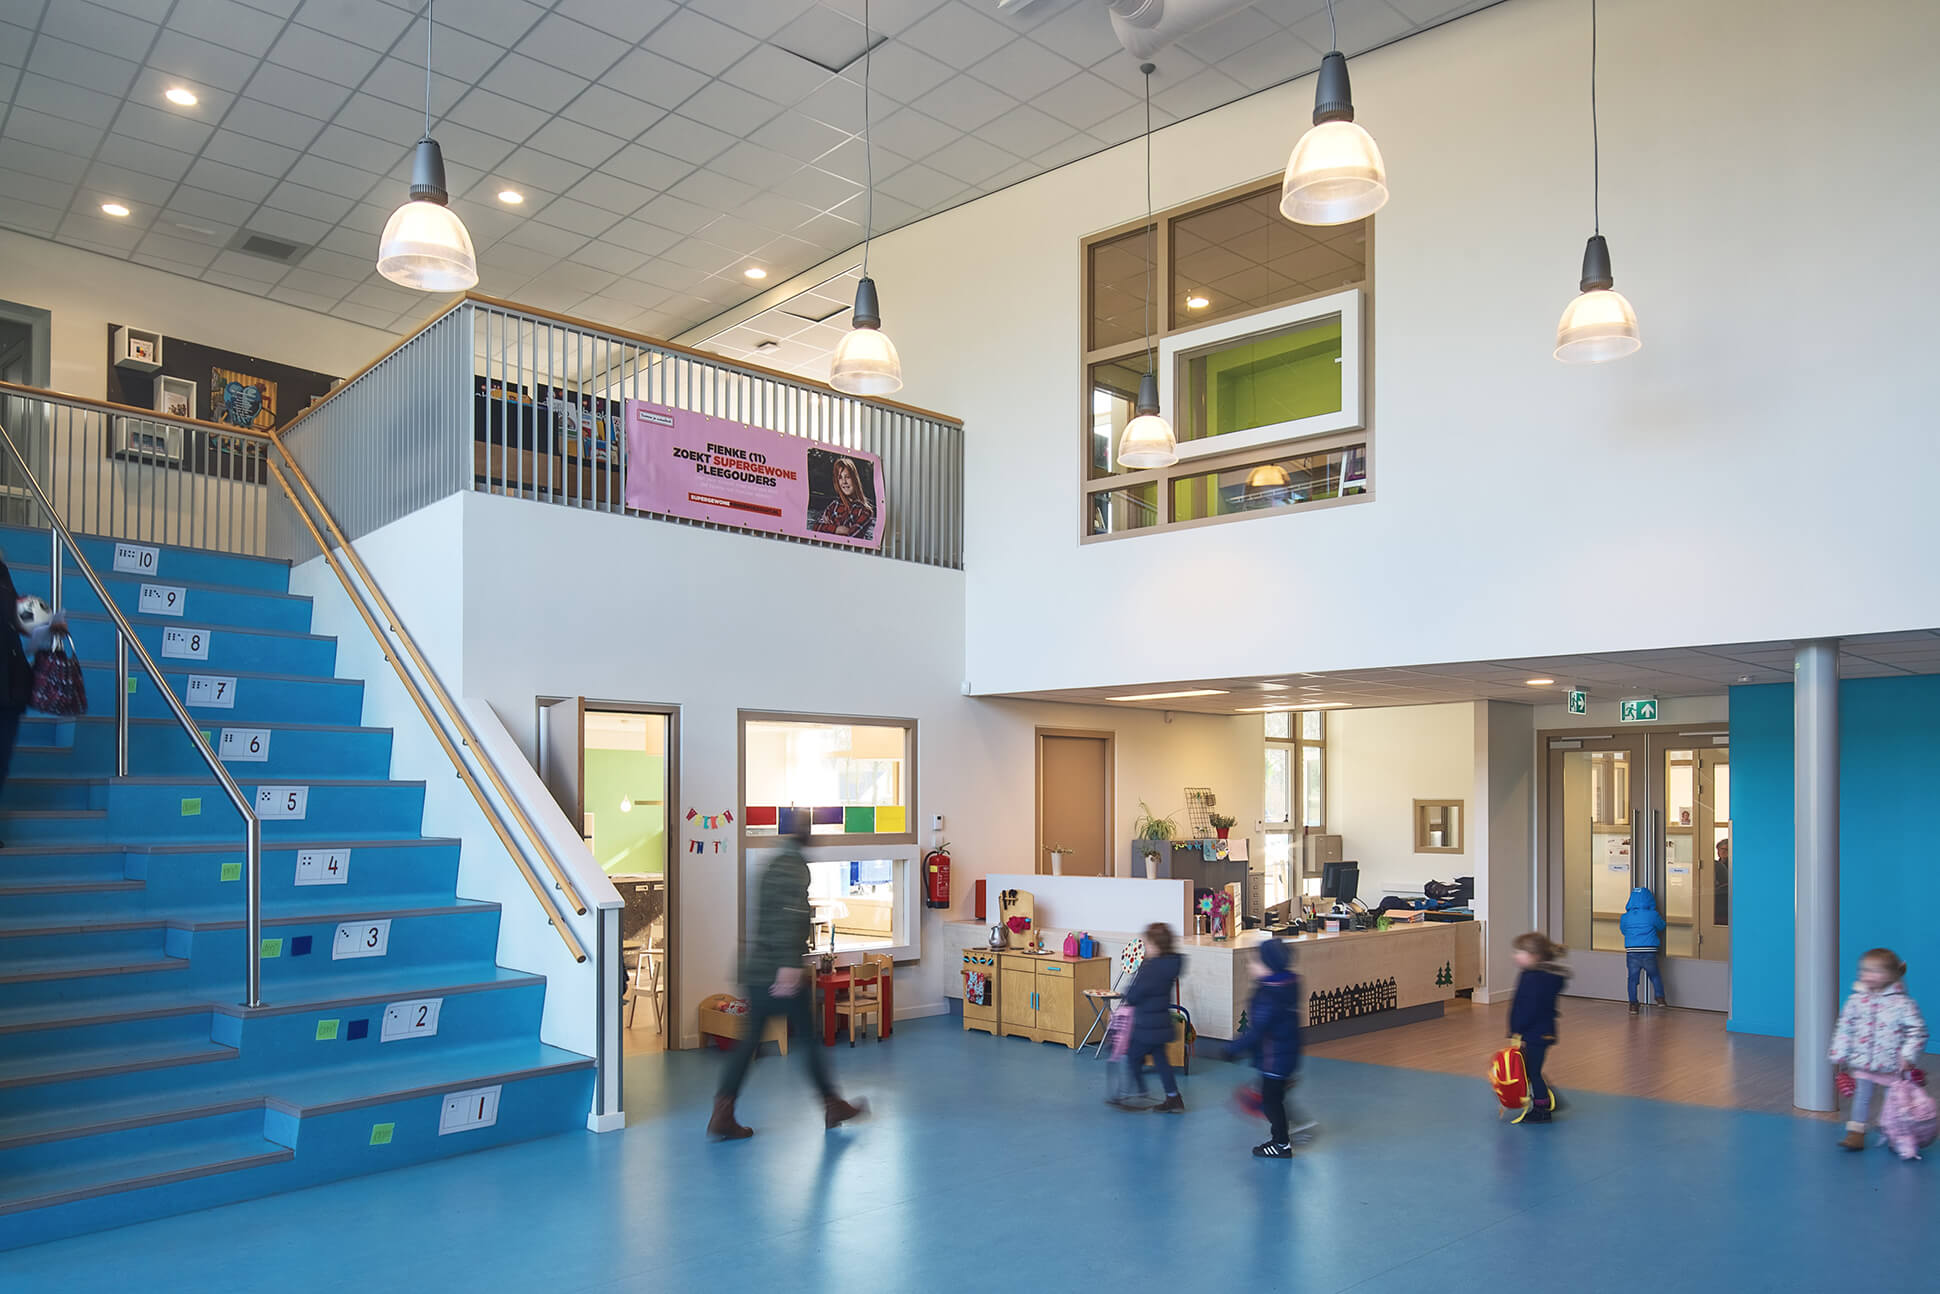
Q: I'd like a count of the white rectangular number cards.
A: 10